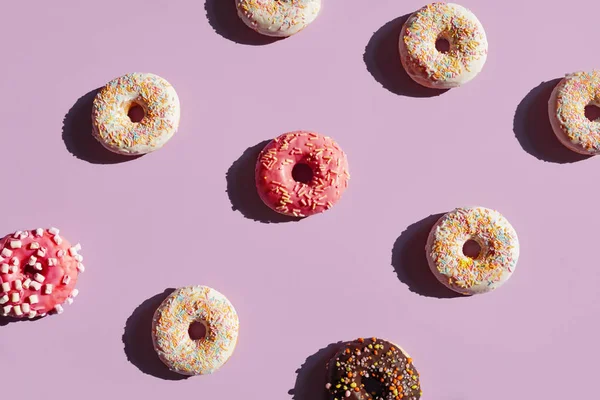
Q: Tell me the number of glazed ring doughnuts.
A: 9